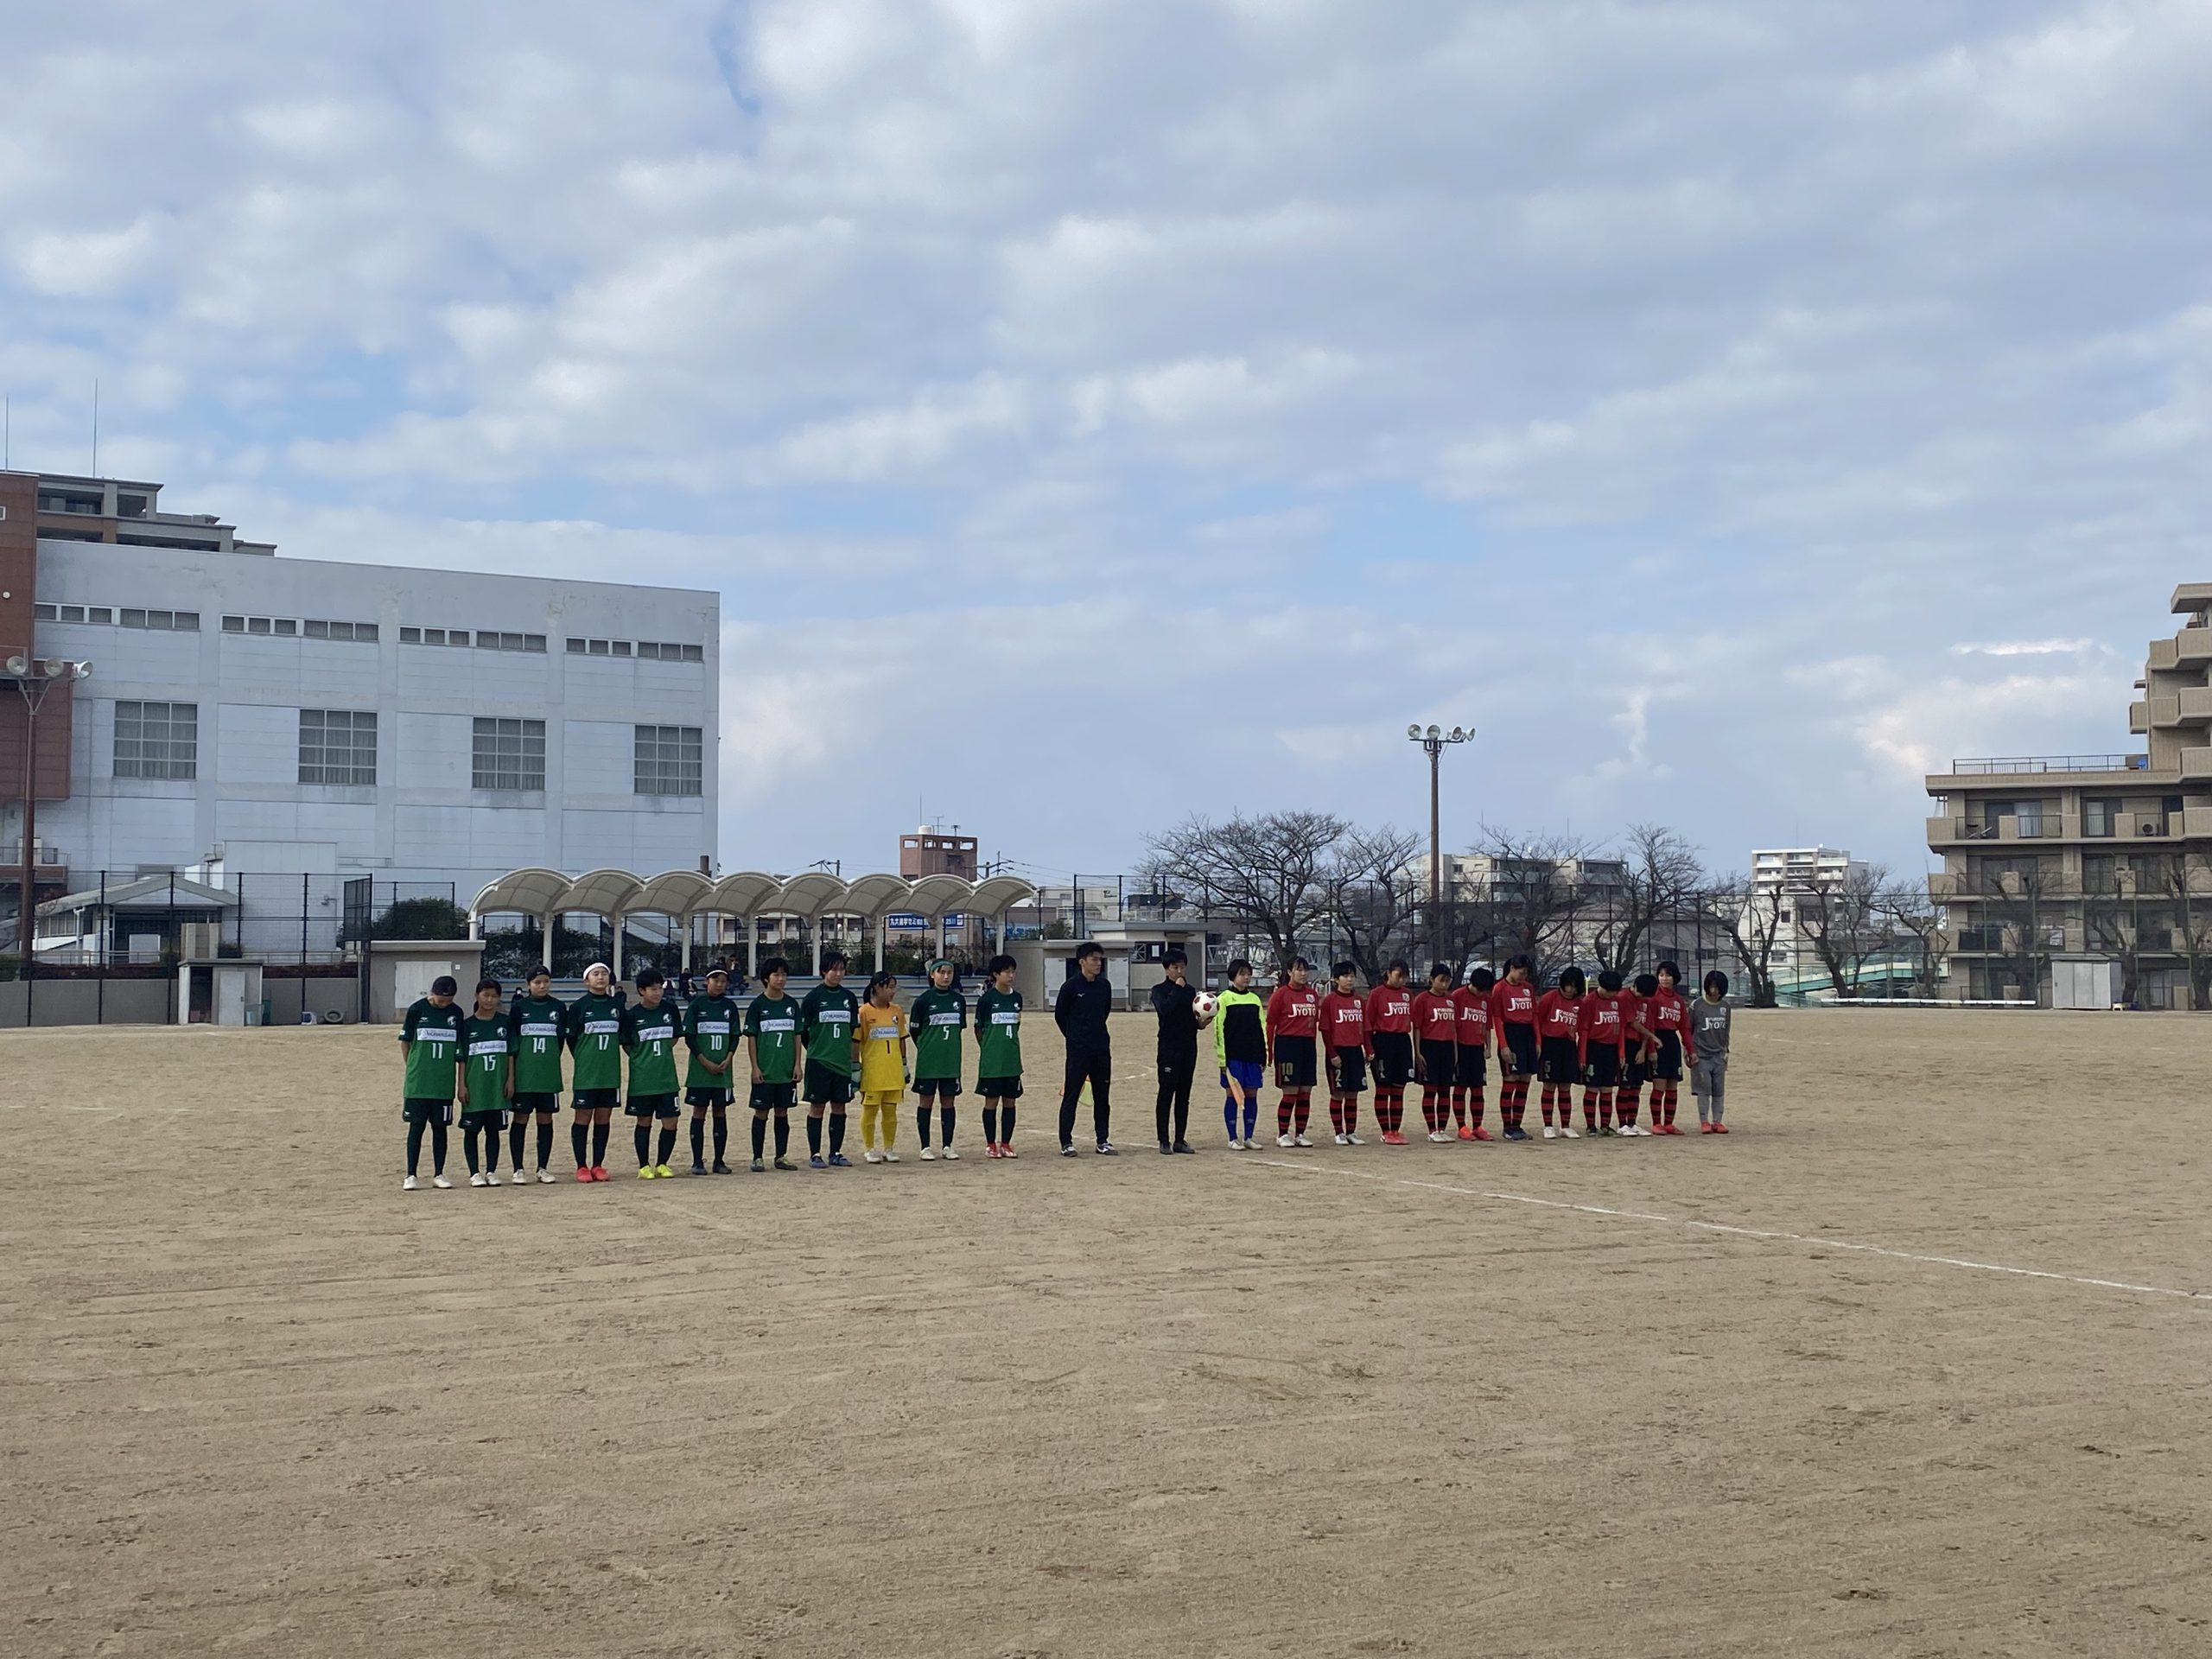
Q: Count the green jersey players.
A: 10